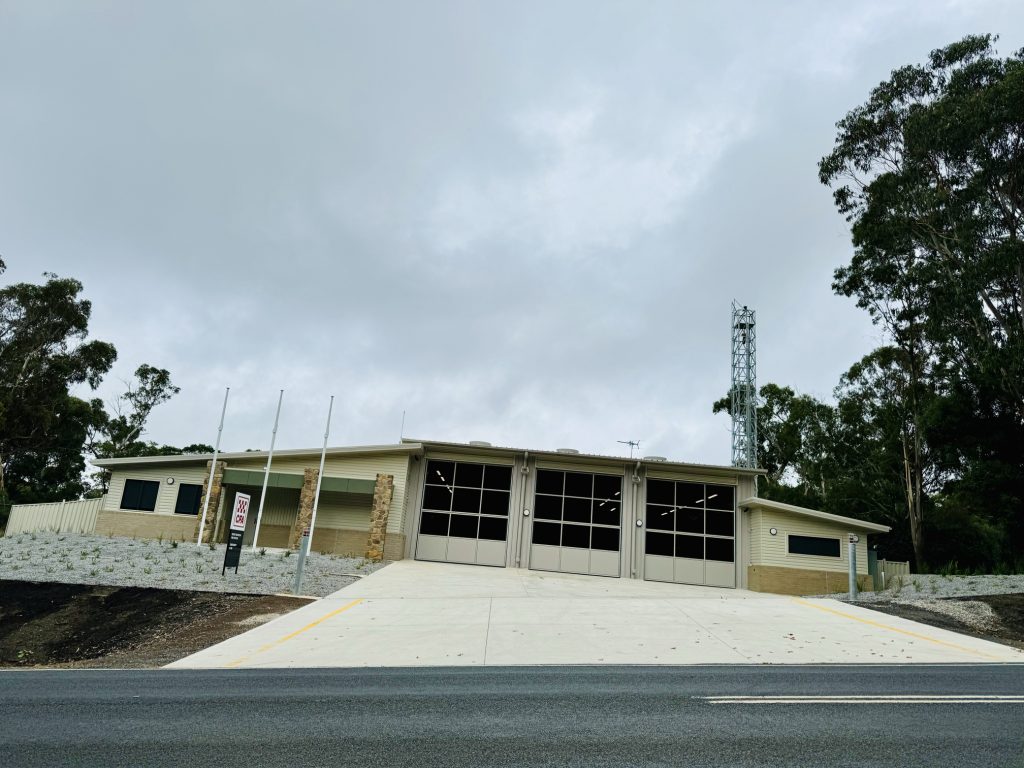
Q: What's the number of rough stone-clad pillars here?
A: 3